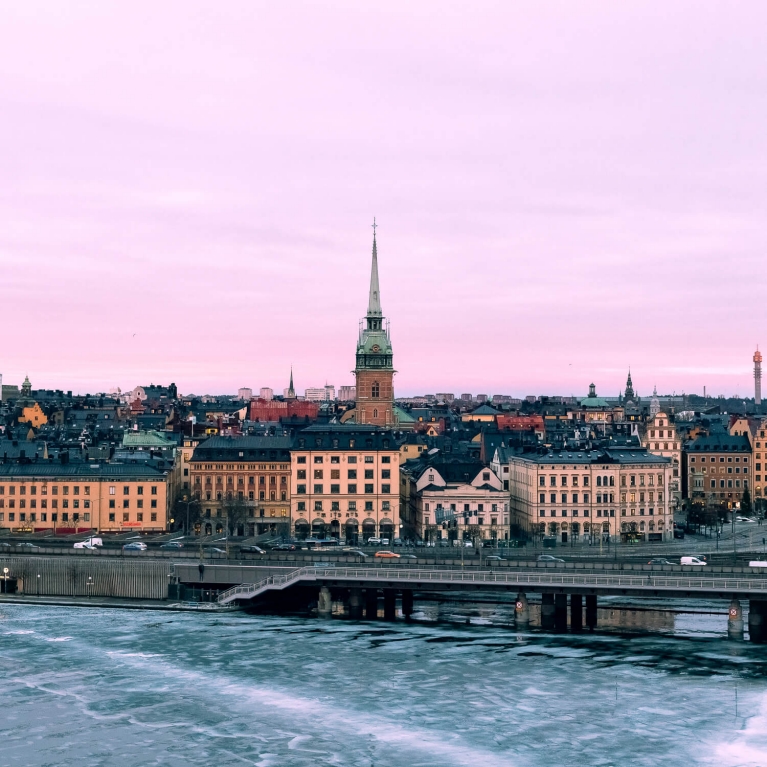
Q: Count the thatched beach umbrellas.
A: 0